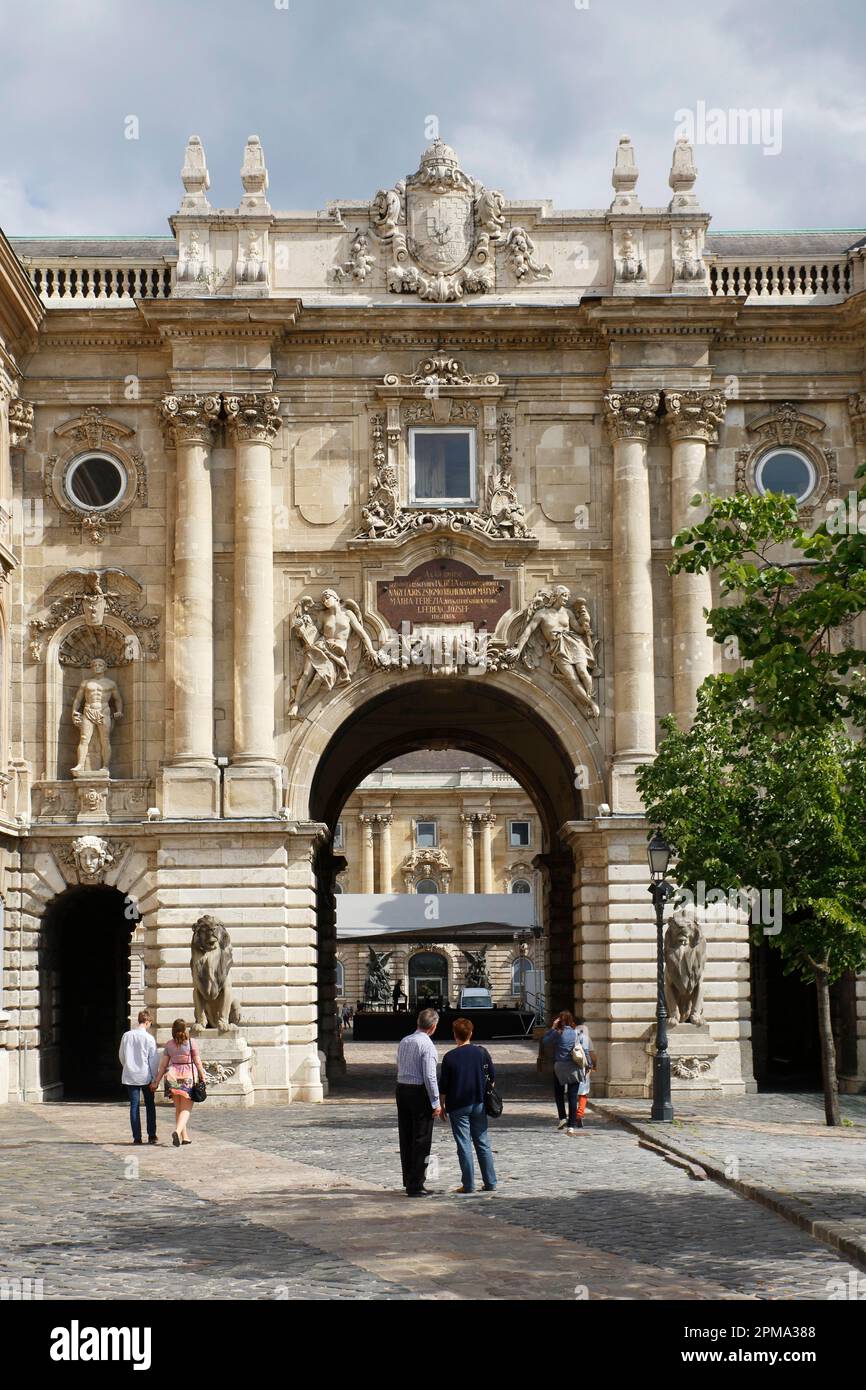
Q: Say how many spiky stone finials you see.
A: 4